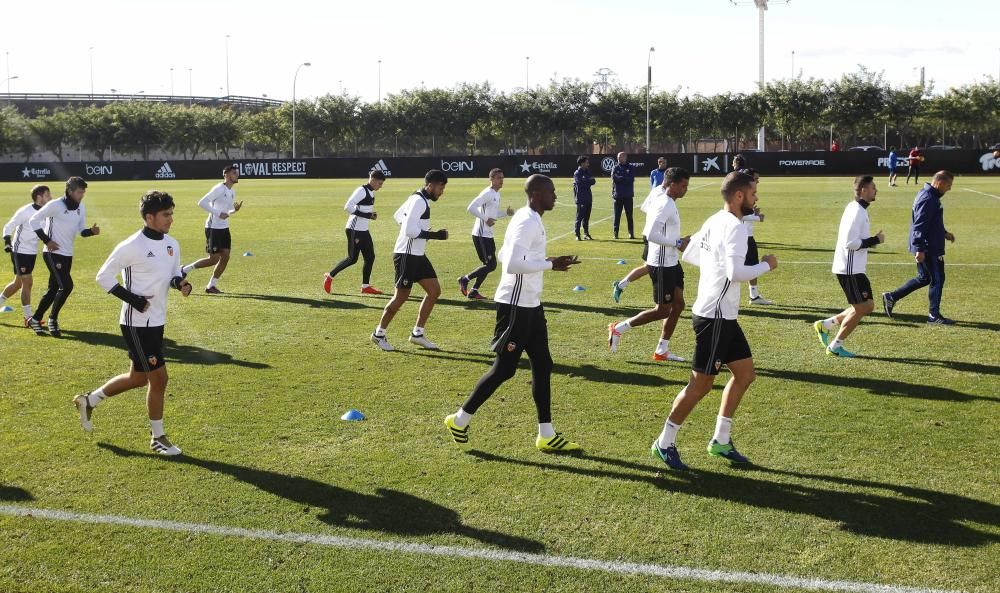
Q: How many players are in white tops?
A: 13